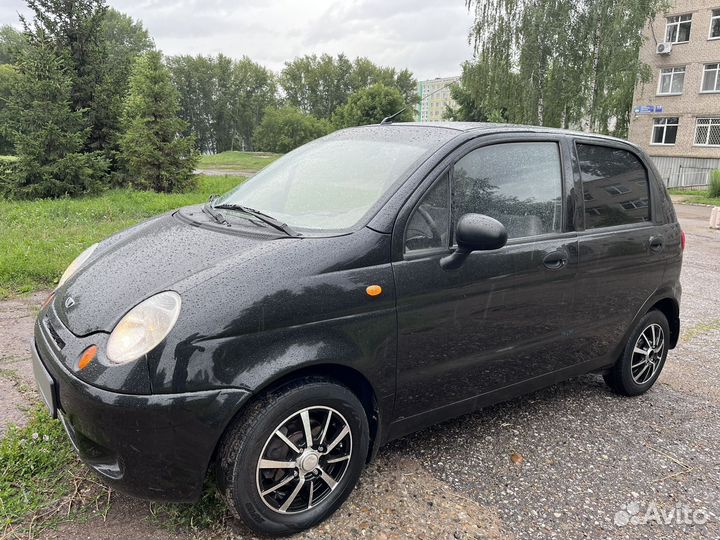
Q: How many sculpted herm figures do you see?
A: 0